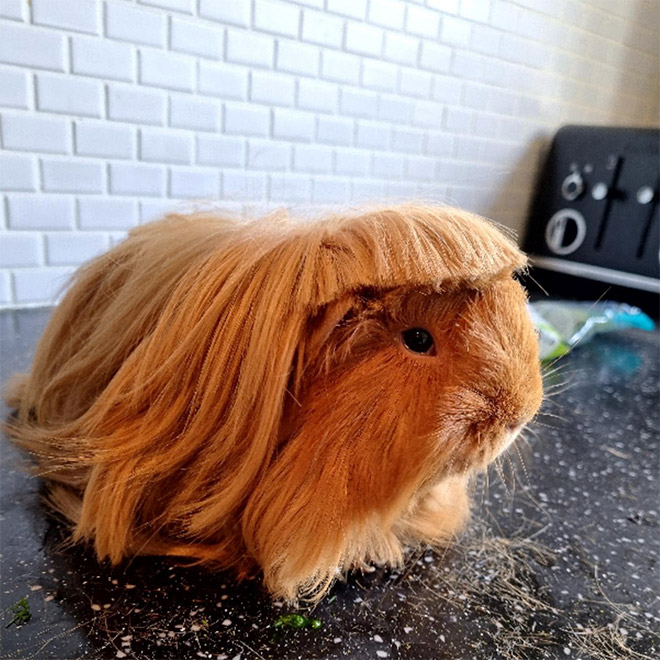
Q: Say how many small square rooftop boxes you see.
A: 0